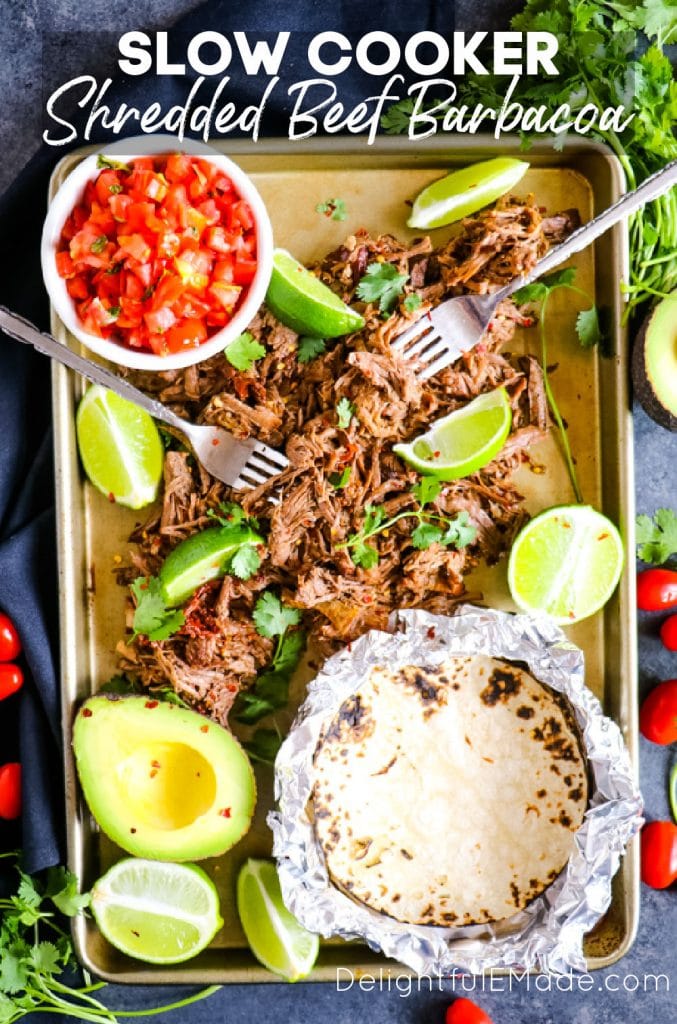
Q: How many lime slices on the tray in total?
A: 8